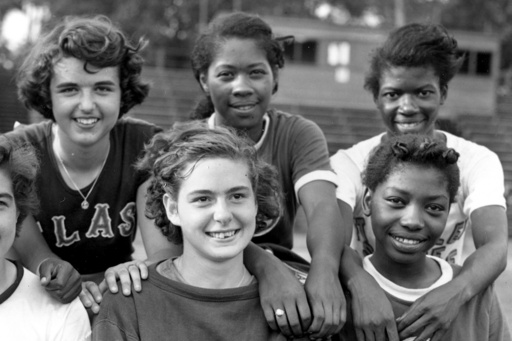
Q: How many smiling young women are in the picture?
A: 5